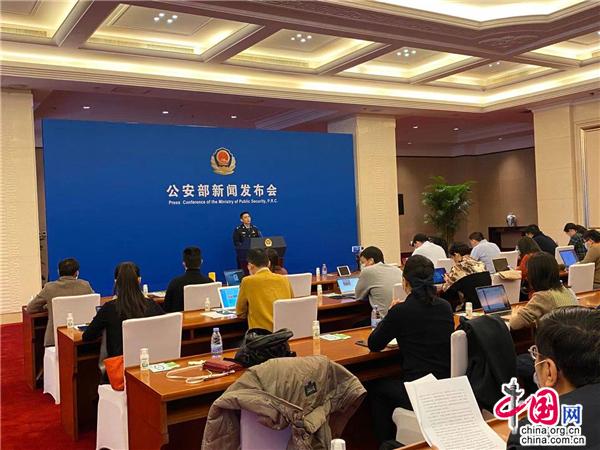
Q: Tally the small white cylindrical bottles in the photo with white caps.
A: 9